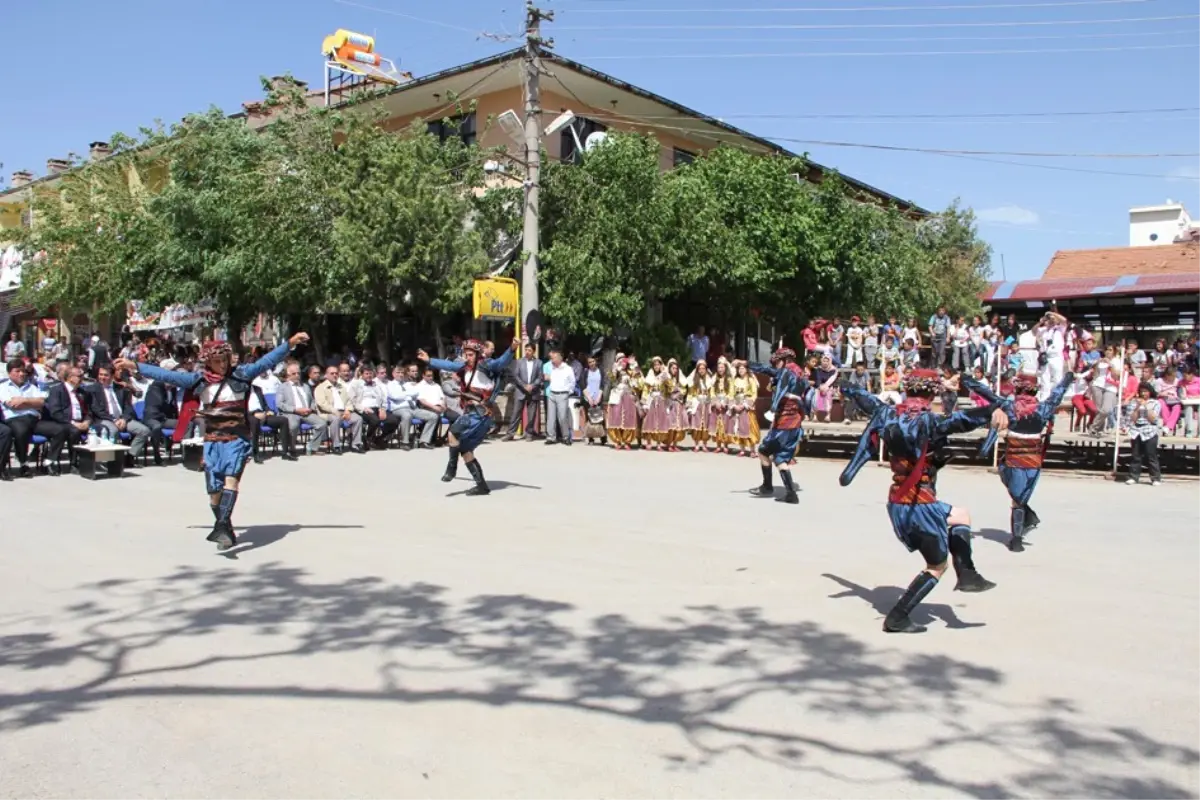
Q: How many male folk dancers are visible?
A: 5